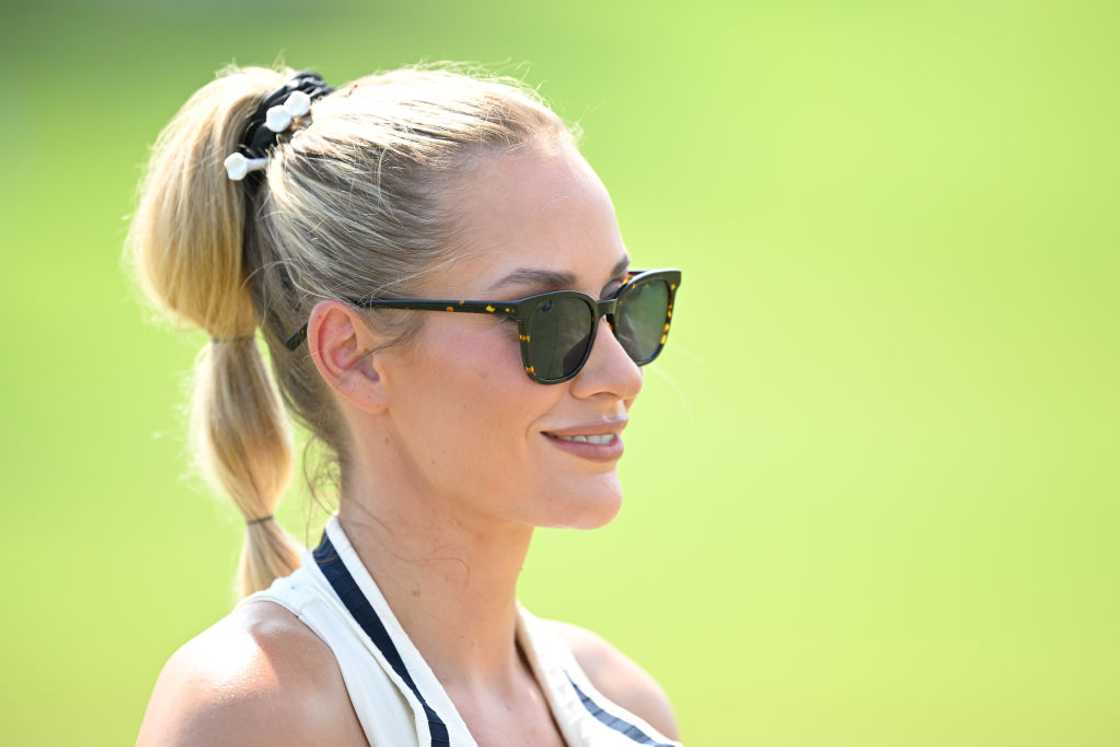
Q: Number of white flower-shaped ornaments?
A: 3